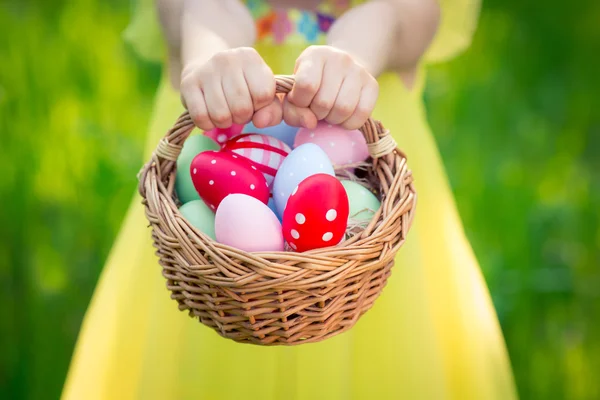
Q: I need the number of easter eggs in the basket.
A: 12